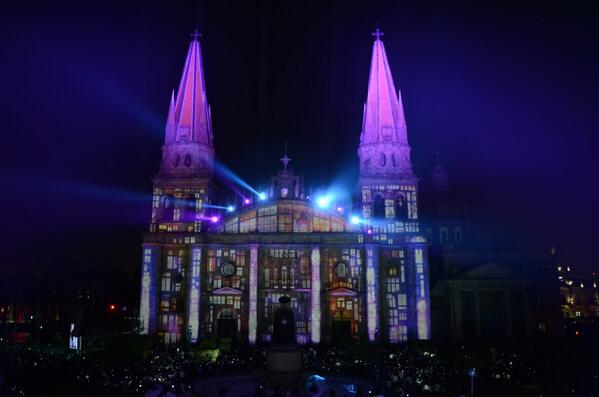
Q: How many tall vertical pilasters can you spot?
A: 6